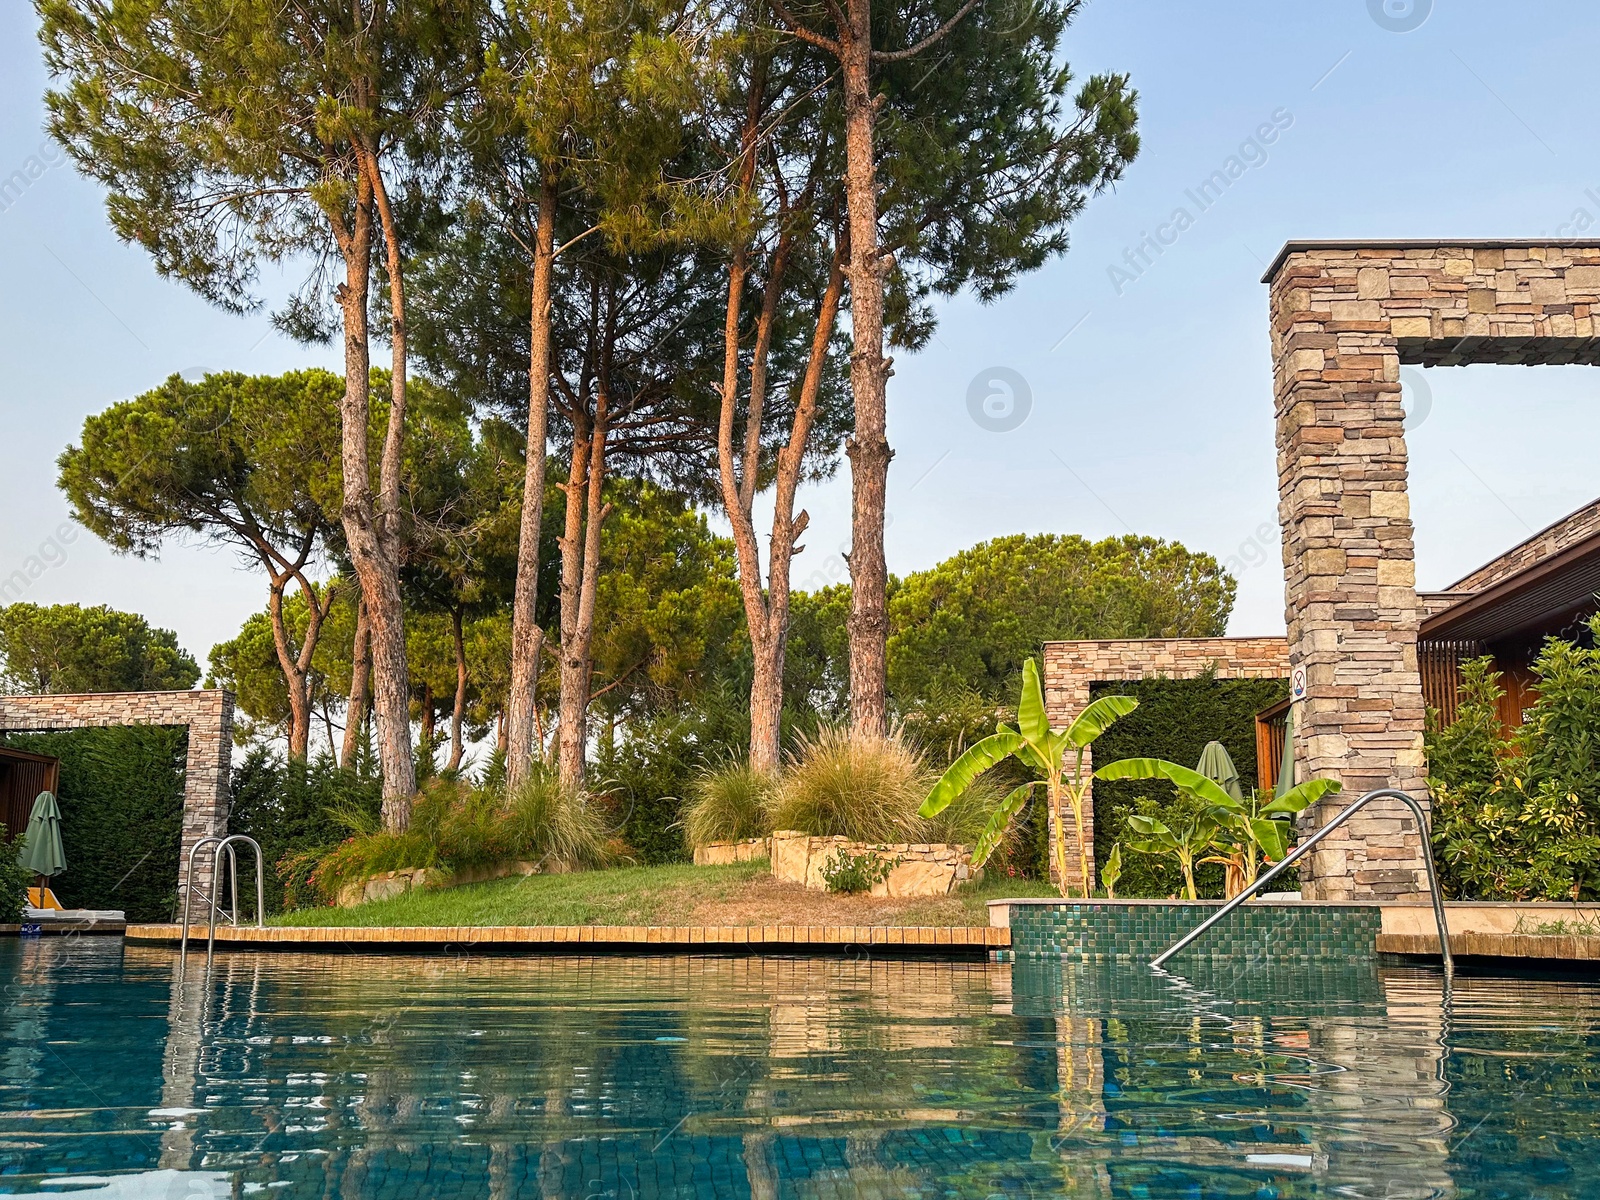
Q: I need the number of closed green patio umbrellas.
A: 3